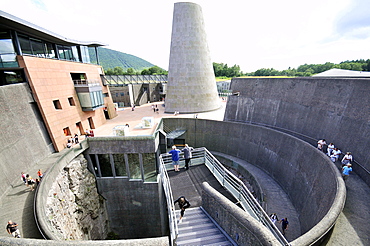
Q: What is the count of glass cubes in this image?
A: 2